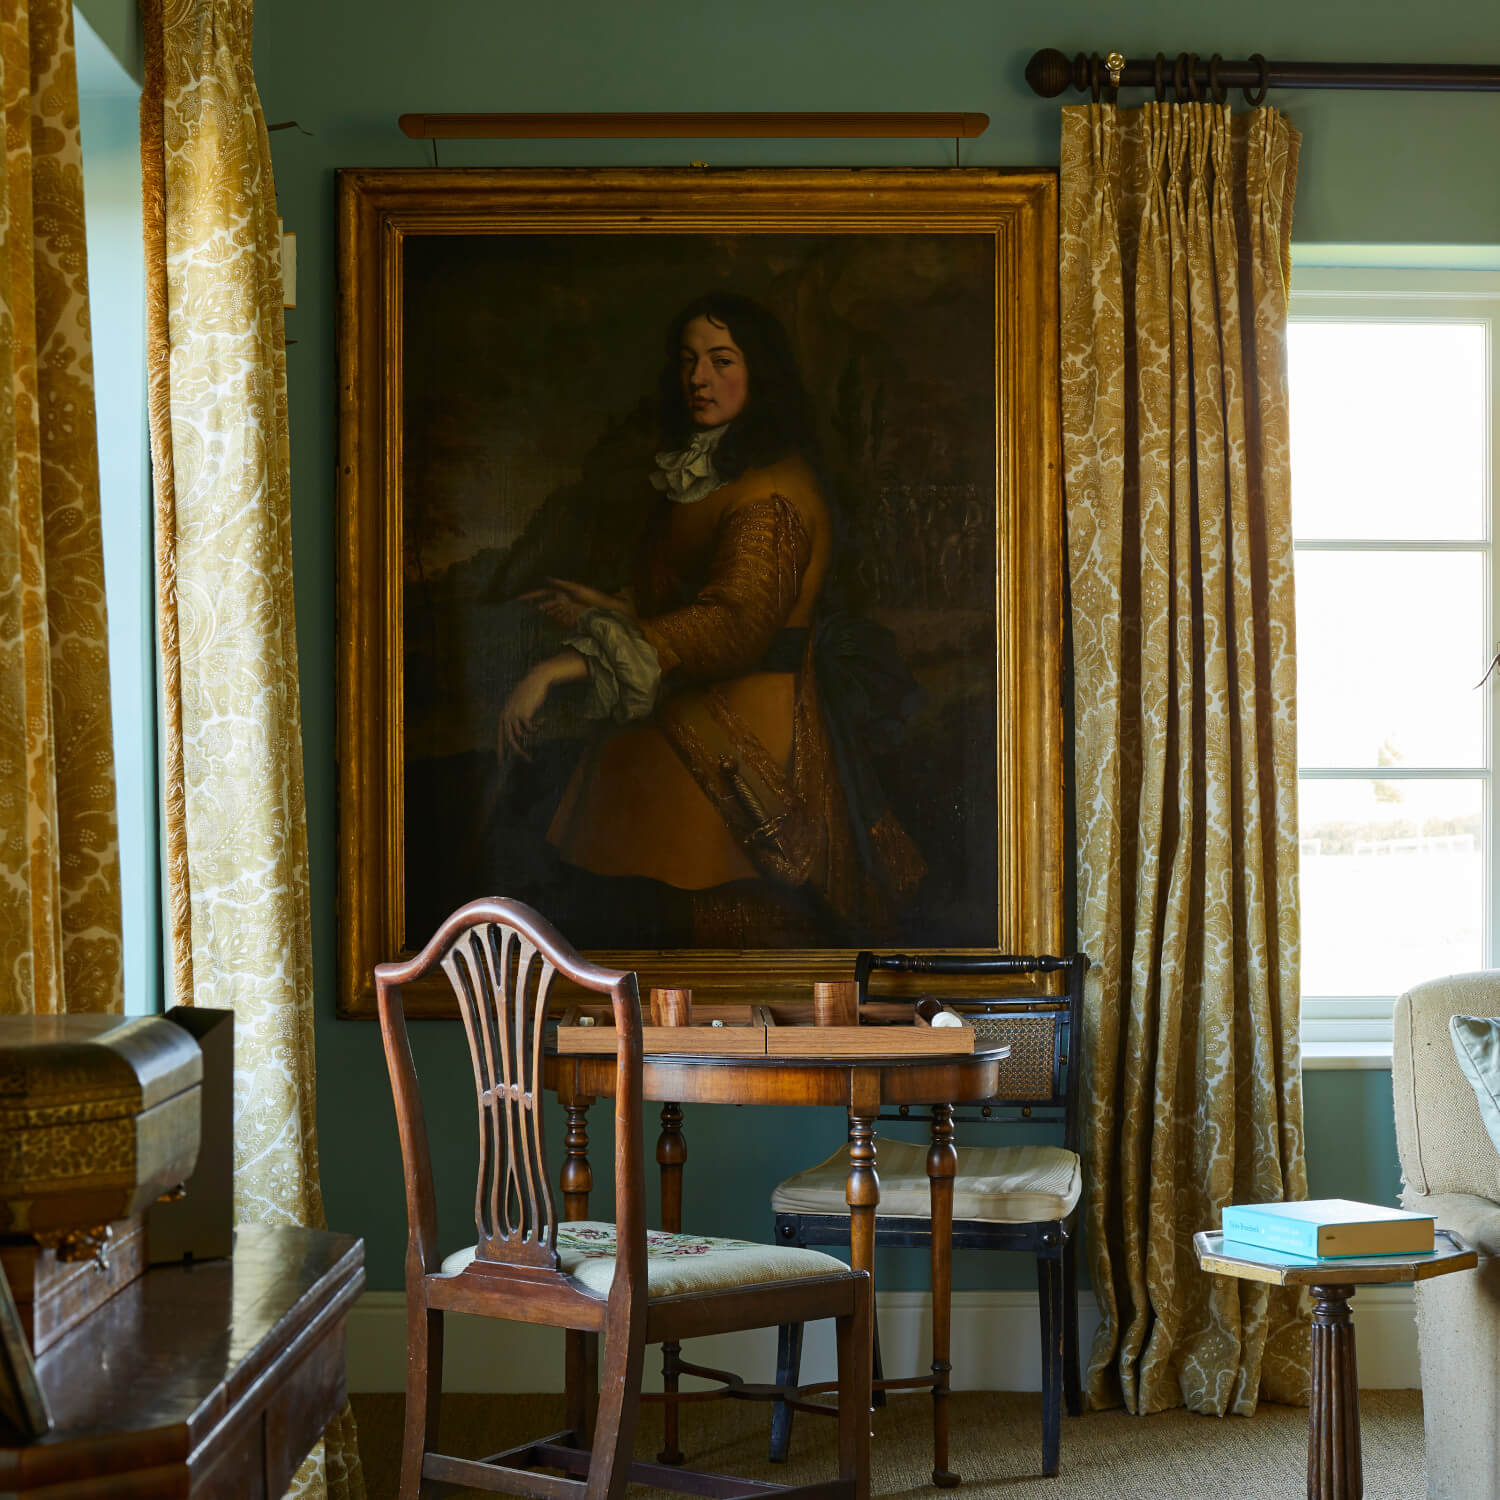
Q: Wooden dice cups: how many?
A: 2